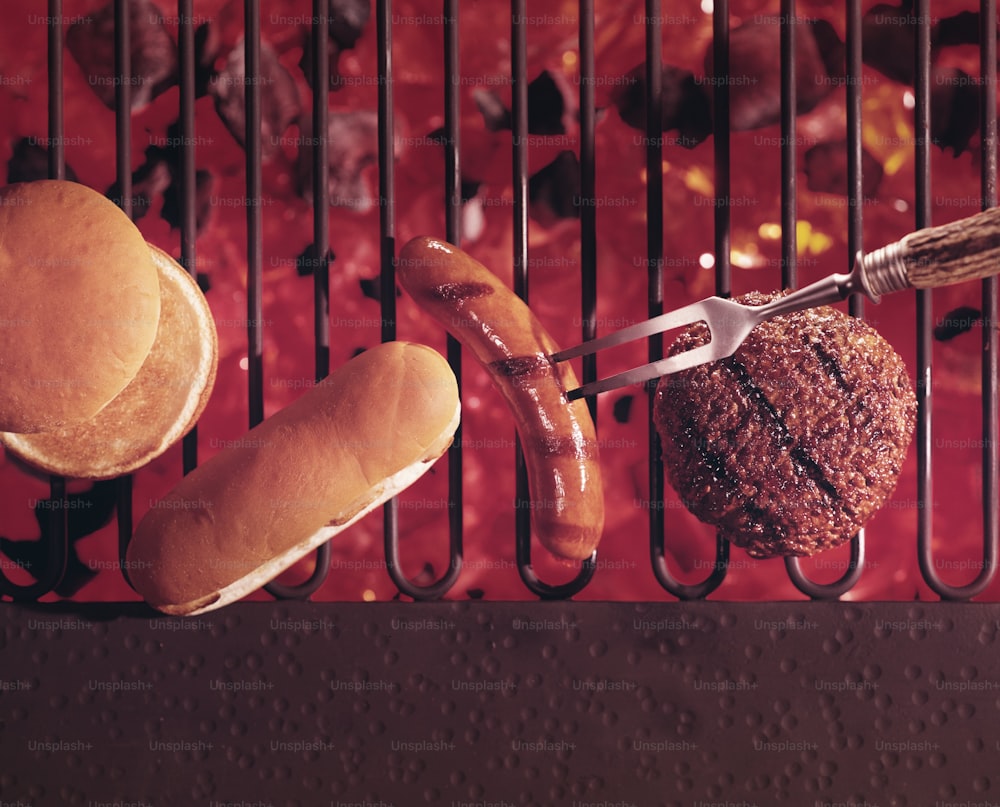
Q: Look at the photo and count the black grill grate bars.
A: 15